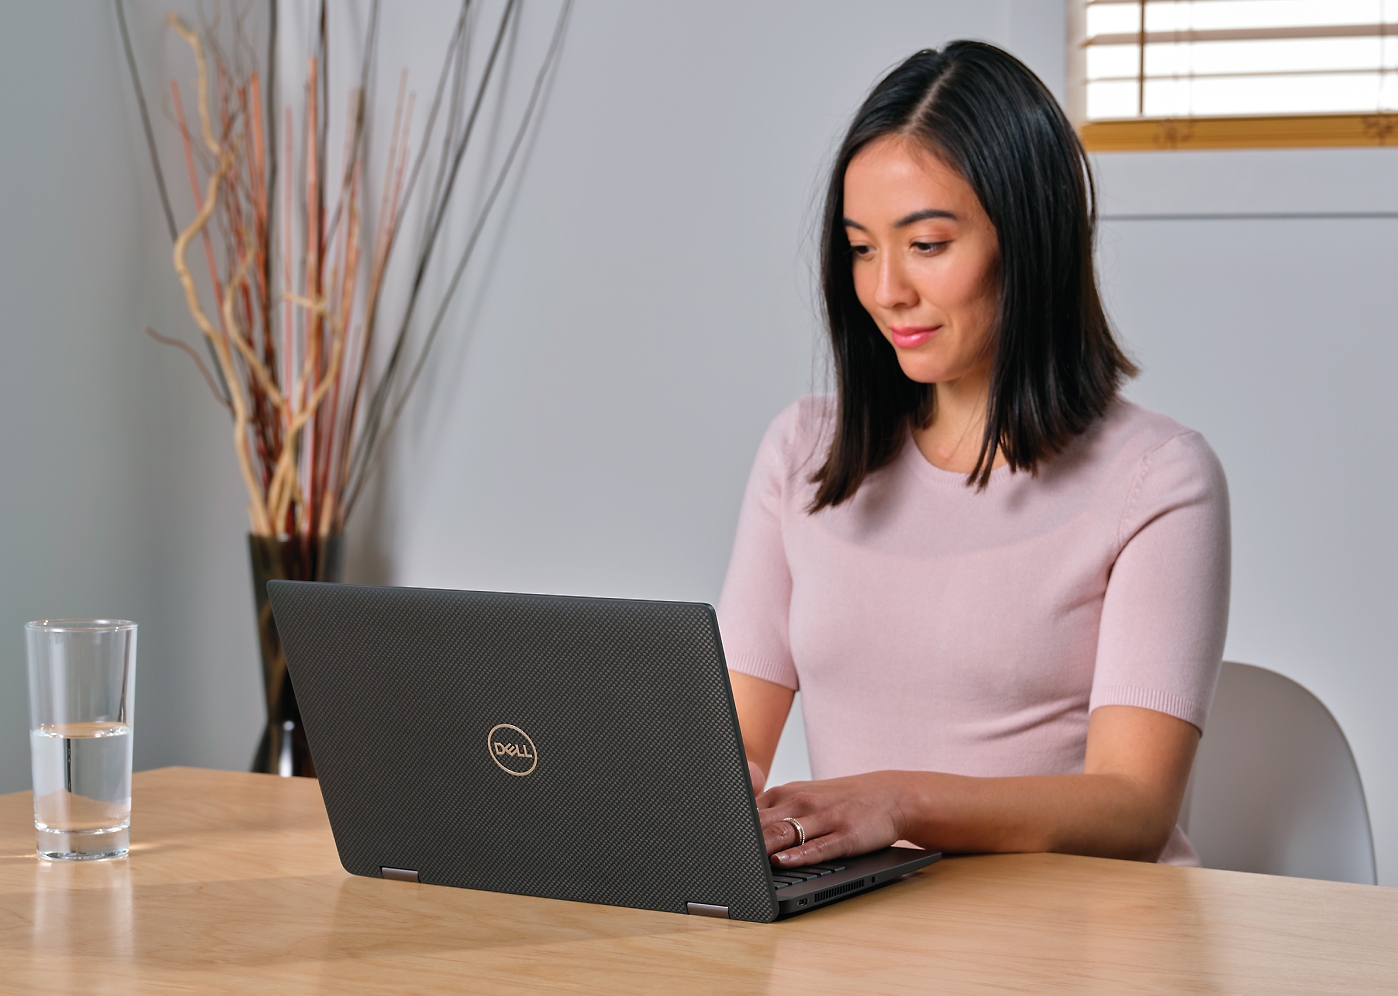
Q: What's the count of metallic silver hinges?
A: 2